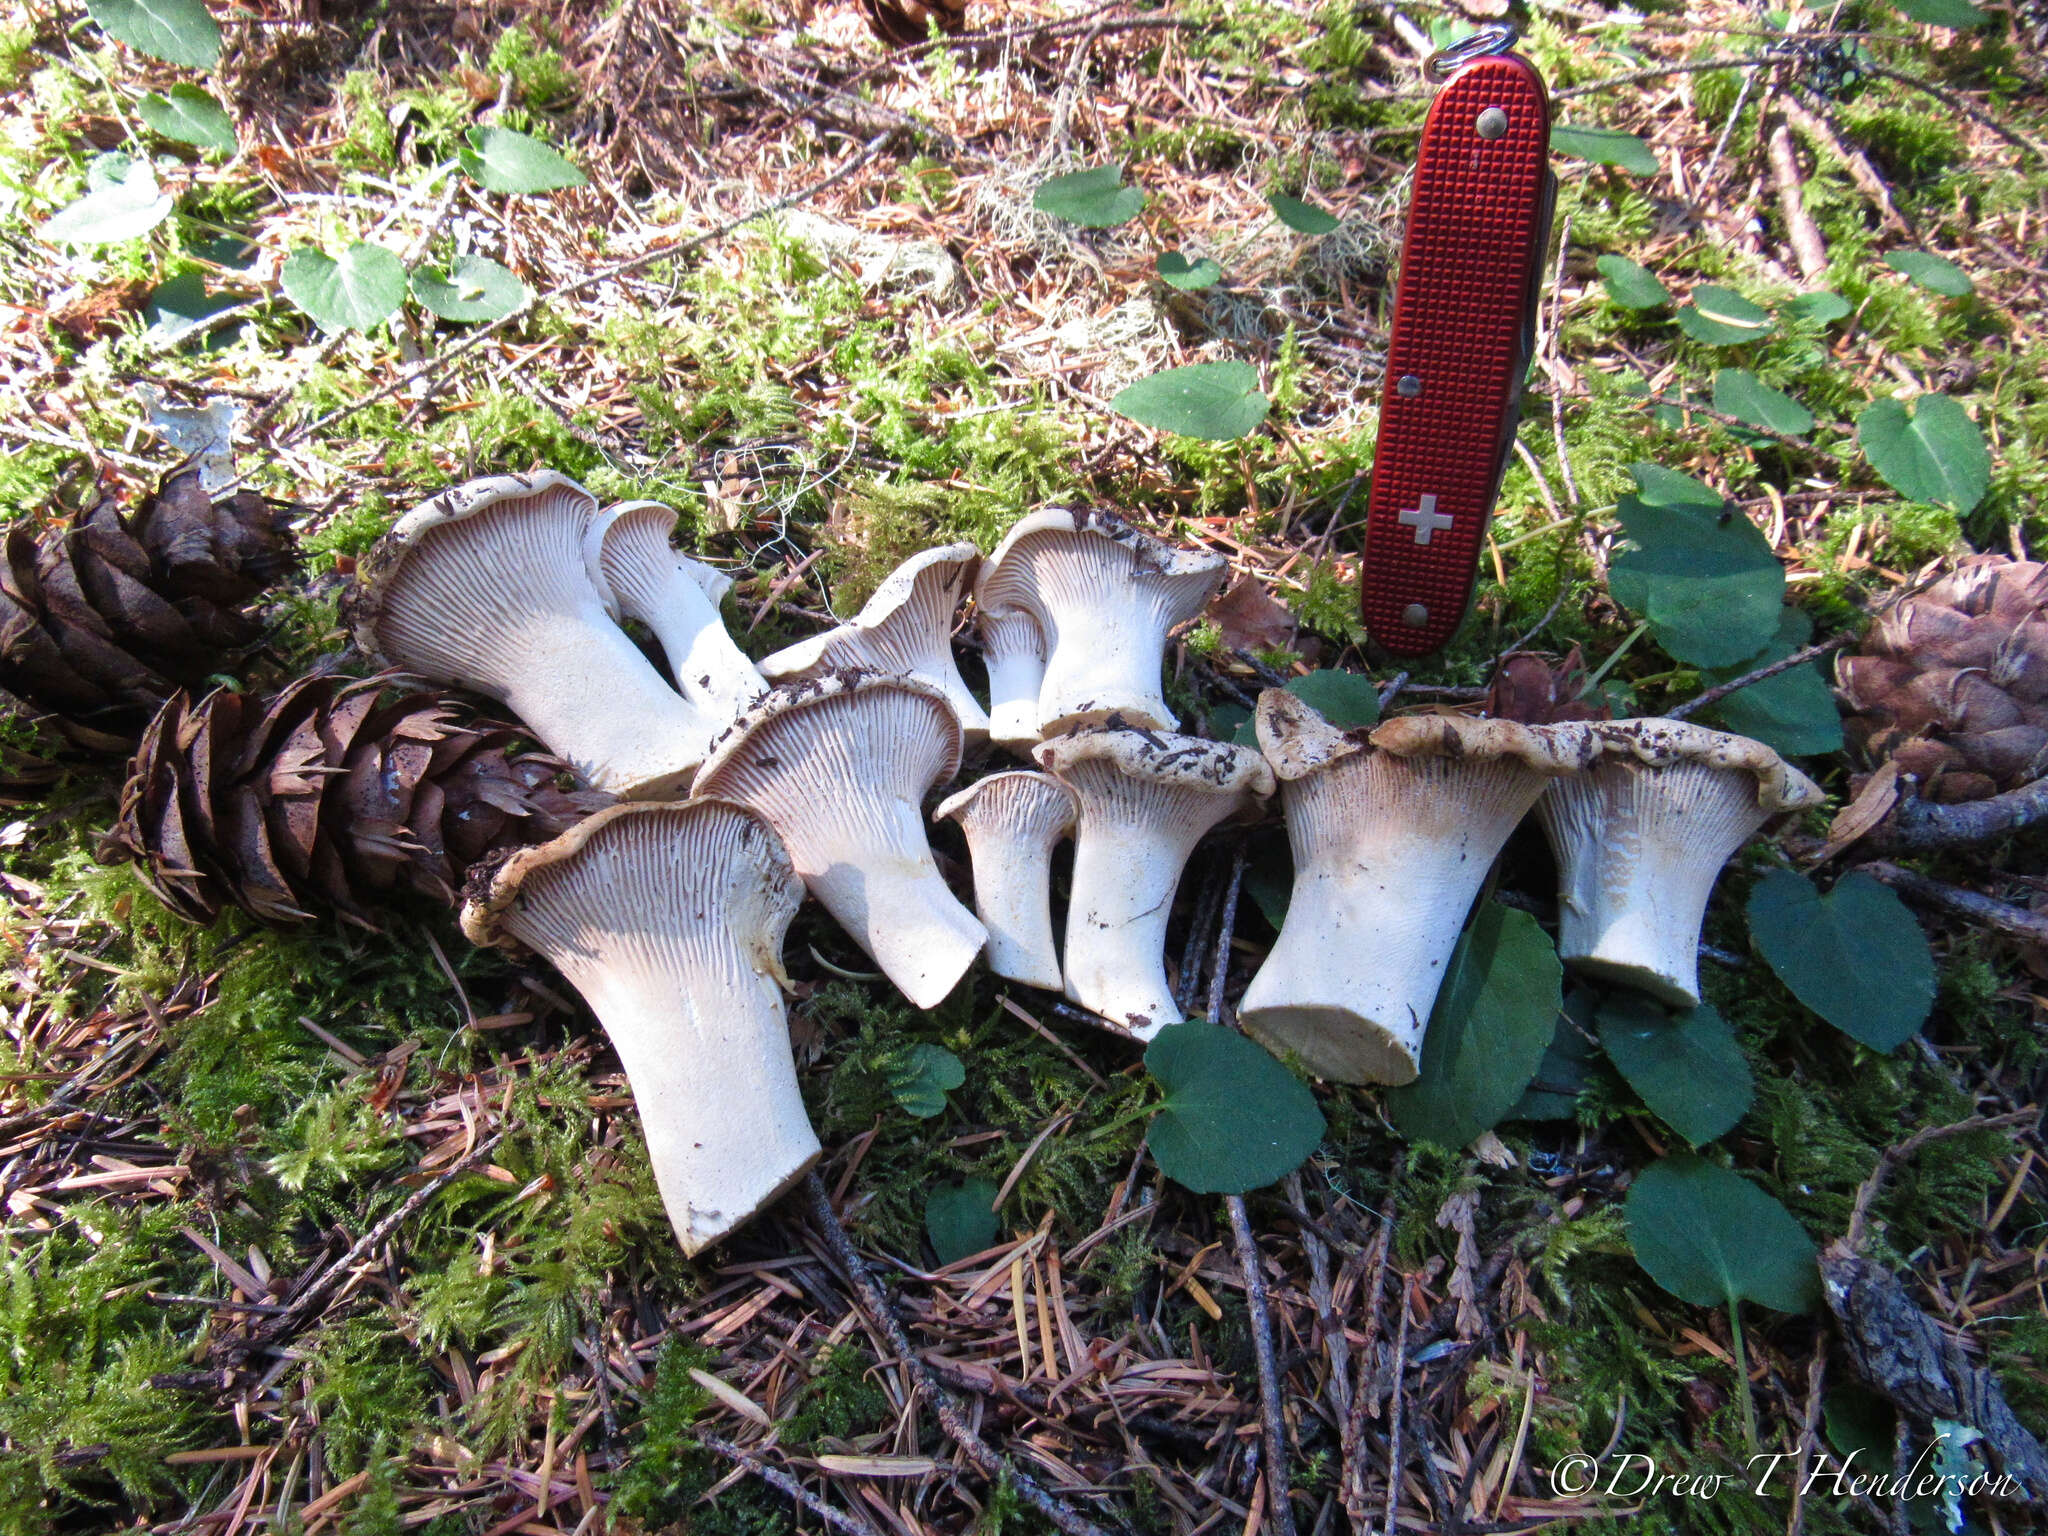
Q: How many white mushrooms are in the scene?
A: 11